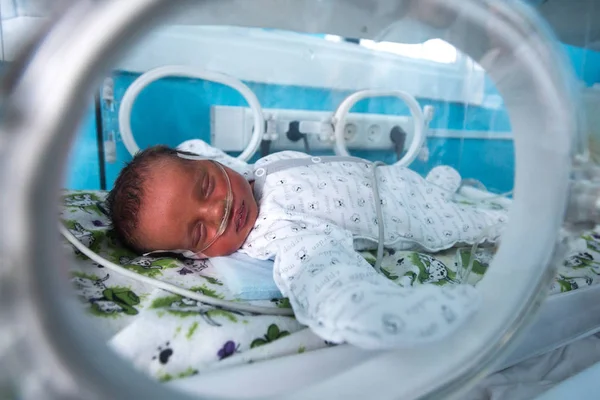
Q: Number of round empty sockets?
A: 2